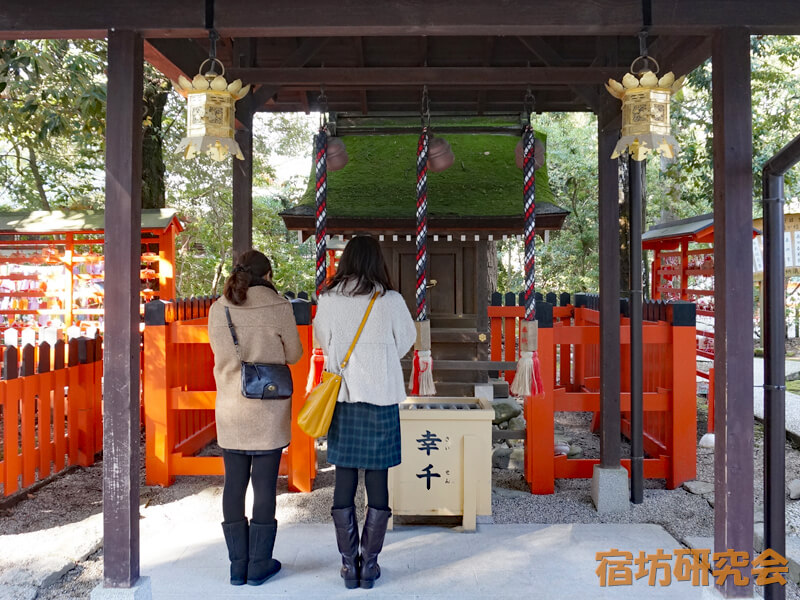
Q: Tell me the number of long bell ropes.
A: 3